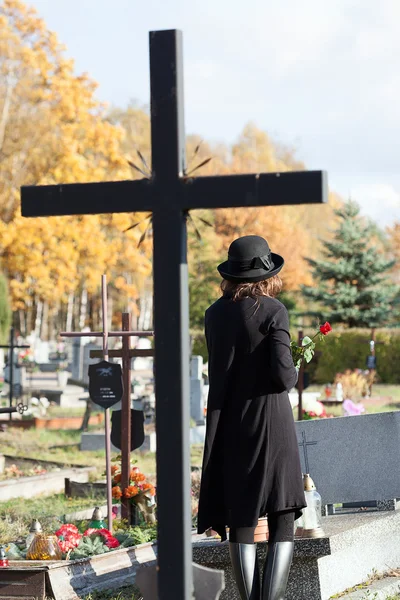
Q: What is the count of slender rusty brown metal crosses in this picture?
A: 2